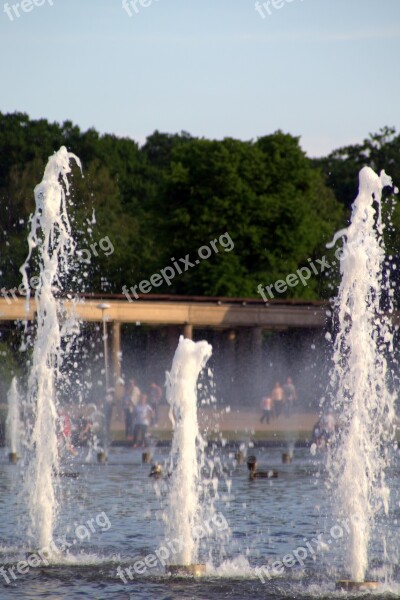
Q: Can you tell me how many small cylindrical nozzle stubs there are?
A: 5